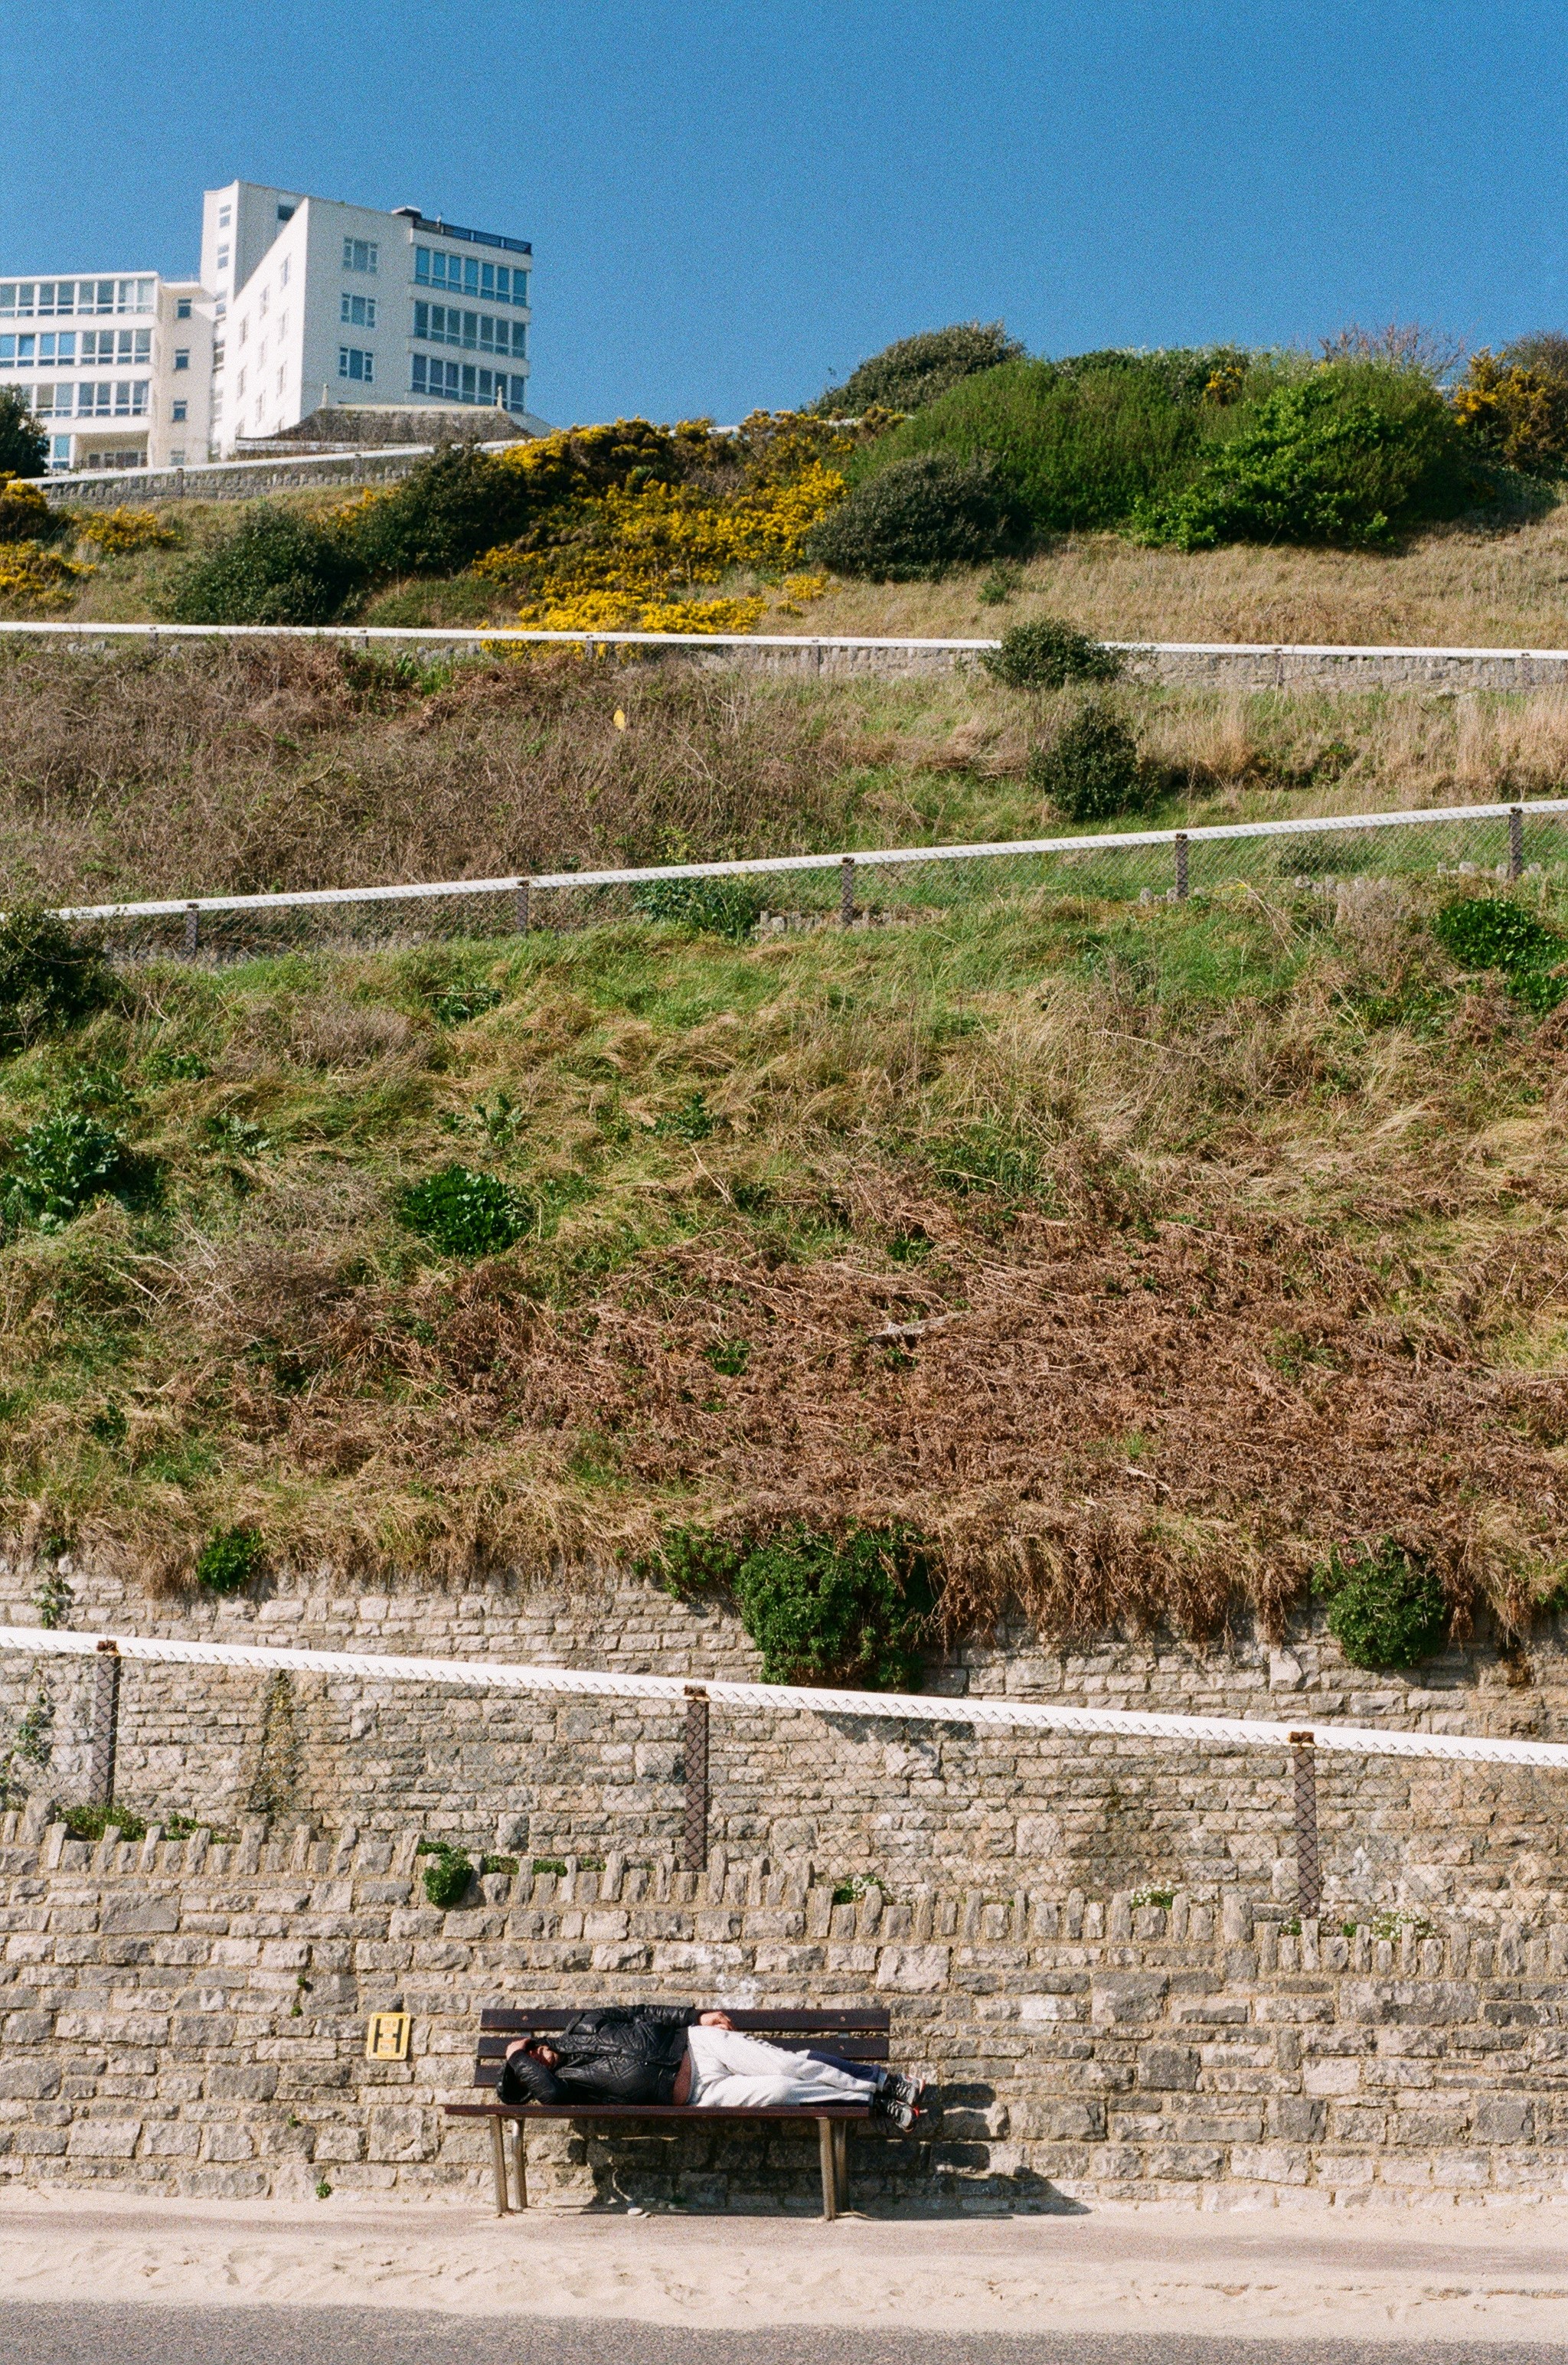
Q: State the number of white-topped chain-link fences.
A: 4